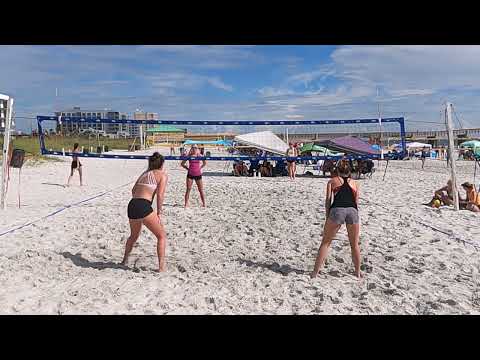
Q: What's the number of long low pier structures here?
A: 1